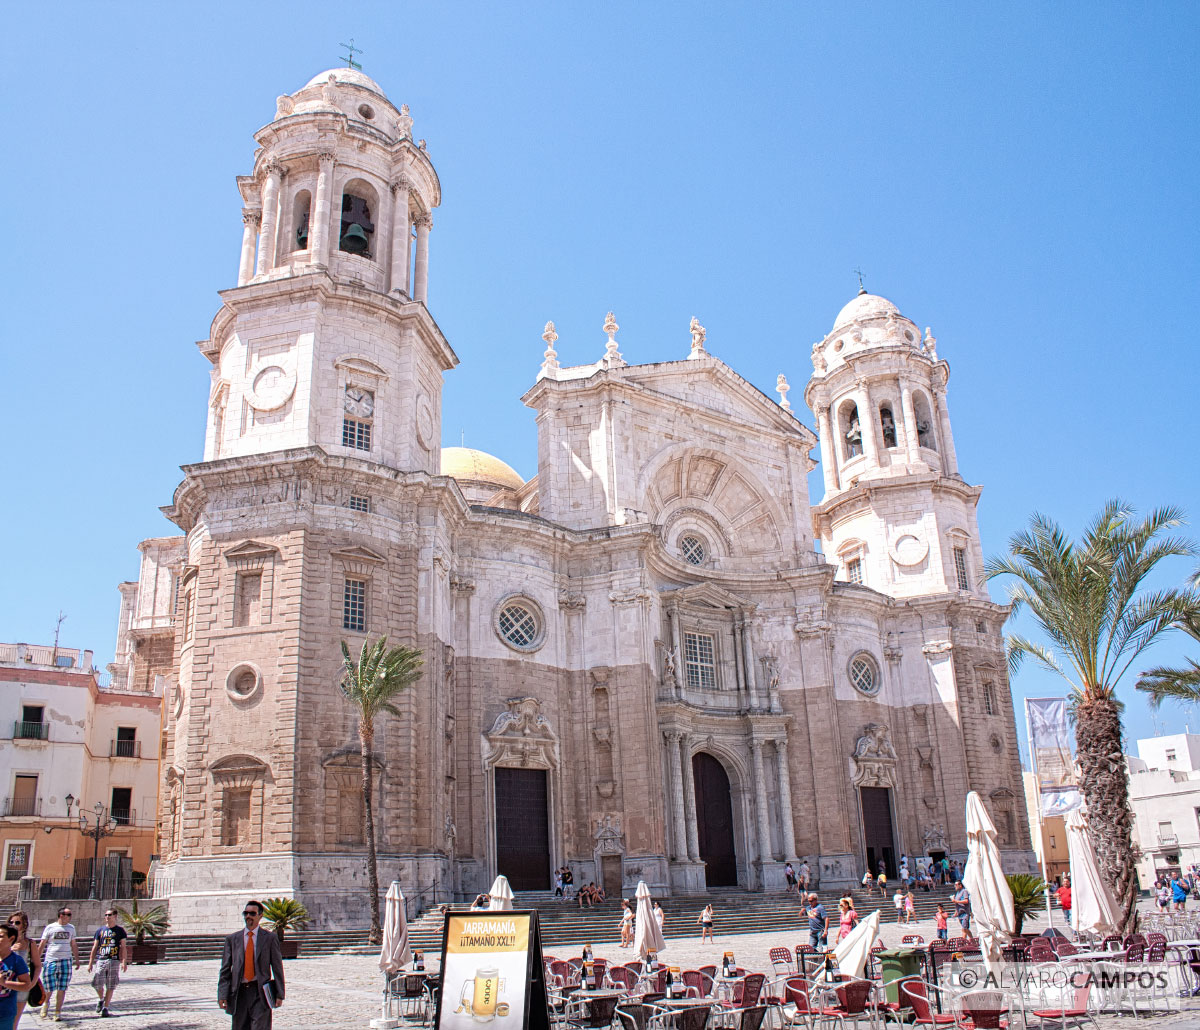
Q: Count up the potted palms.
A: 3